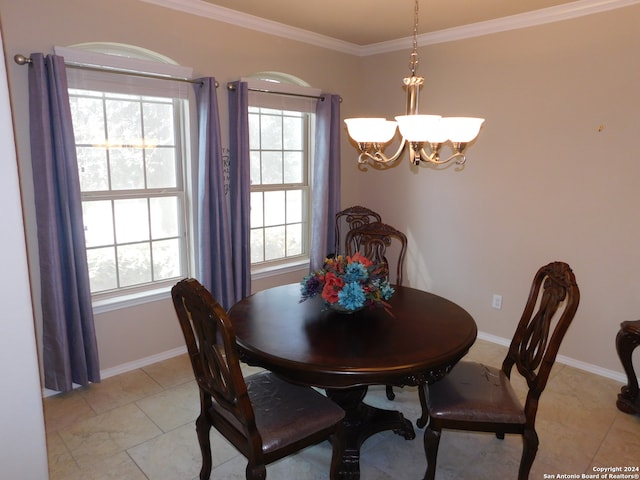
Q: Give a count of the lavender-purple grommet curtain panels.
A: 4